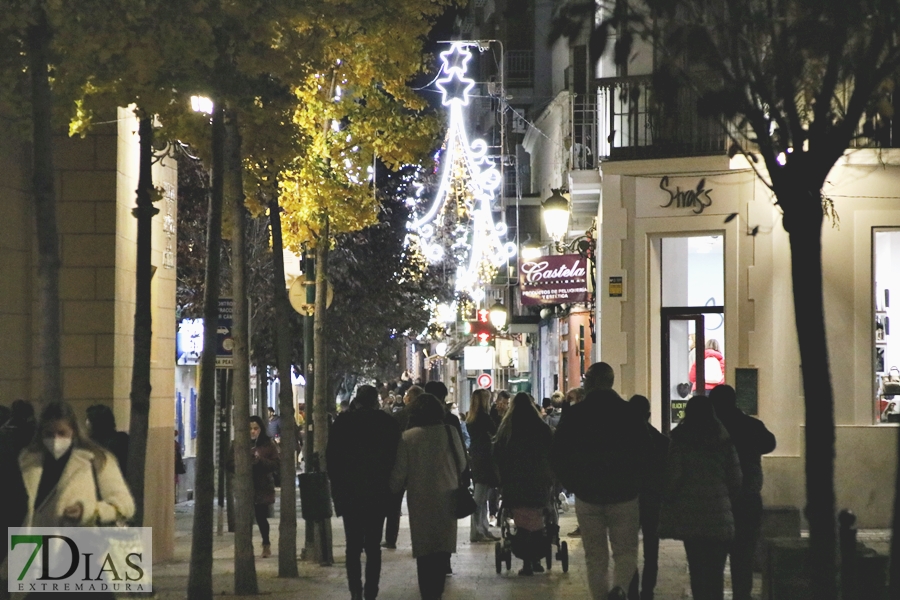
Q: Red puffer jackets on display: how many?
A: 1